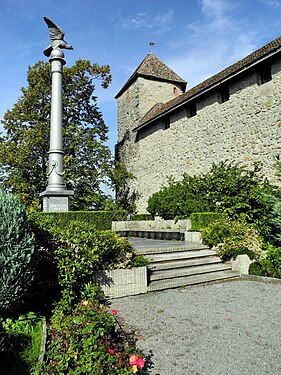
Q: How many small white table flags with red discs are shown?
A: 0